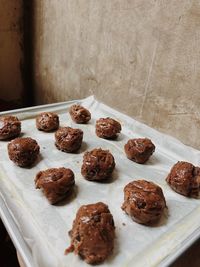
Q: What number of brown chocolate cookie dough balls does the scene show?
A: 12